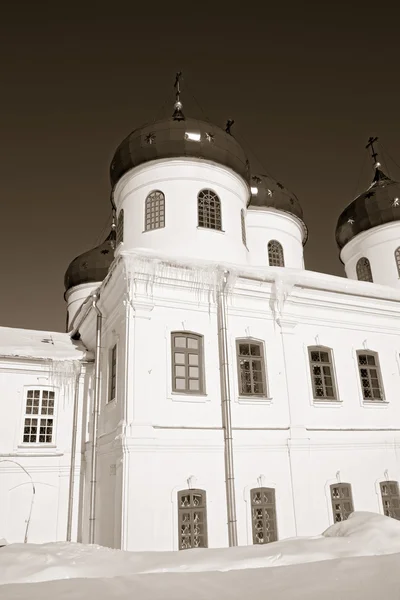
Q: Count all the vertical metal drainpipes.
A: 3